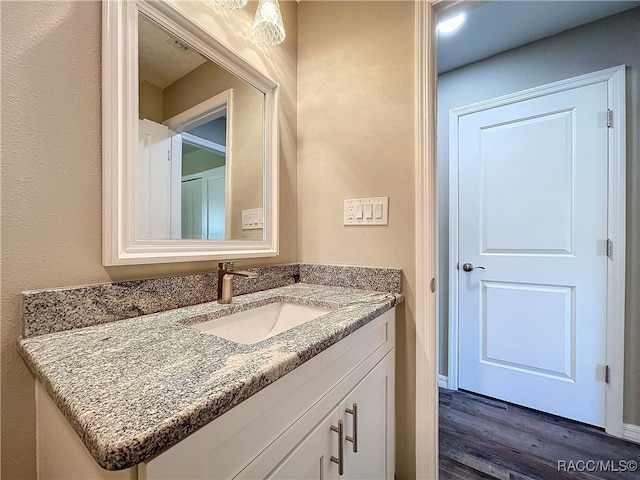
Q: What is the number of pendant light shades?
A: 2